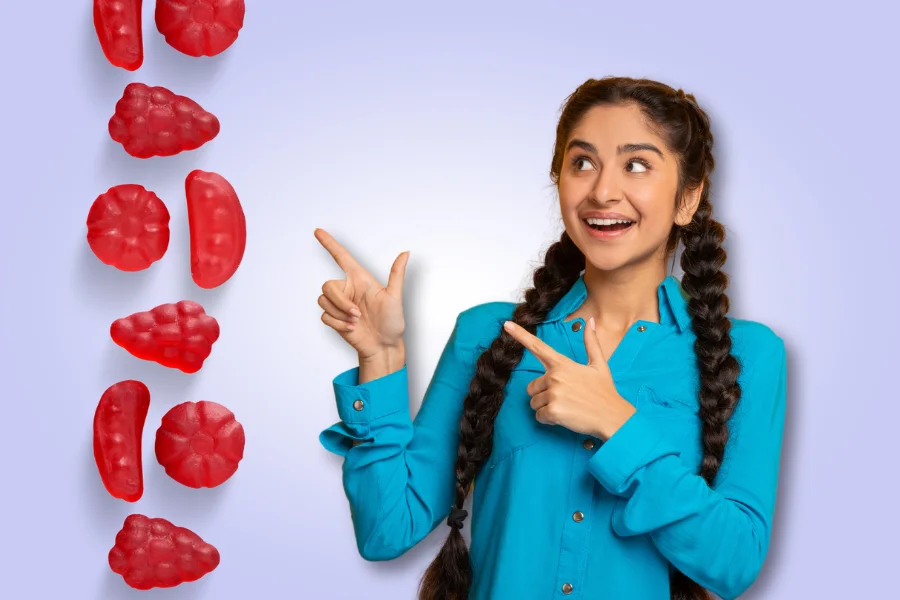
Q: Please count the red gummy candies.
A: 9